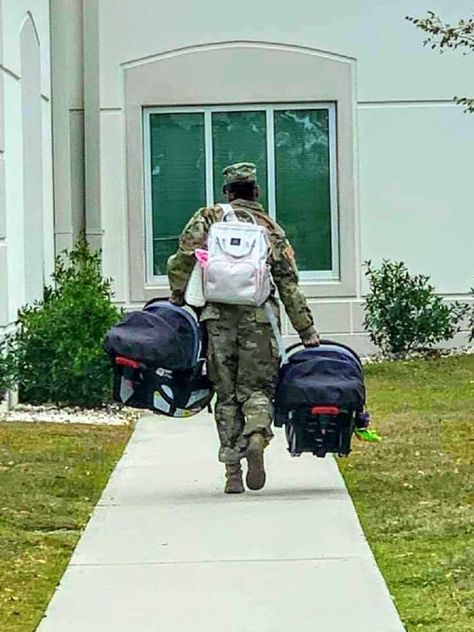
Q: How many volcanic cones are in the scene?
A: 0